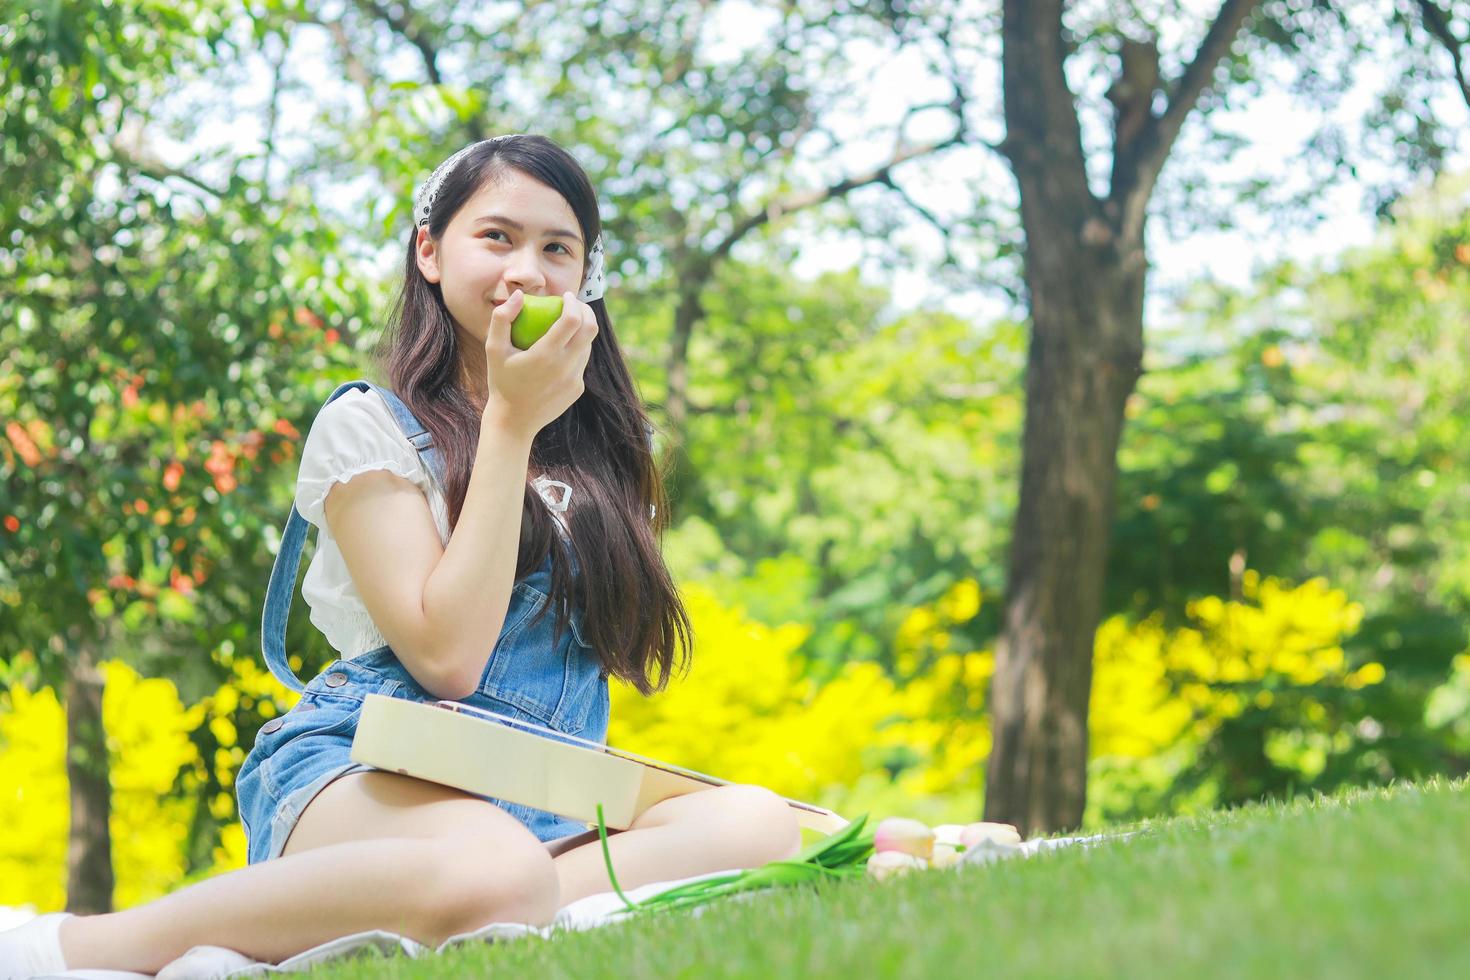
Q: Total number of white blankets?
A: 1